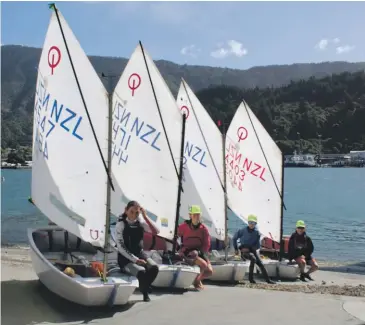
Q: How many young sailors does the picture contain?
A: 4